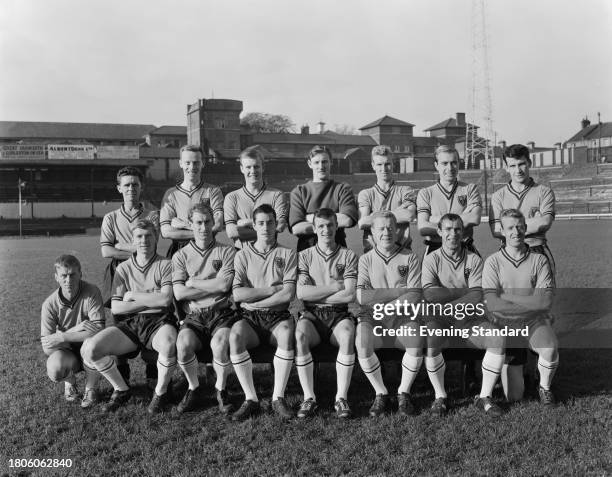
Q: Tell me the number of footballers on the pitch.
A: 15